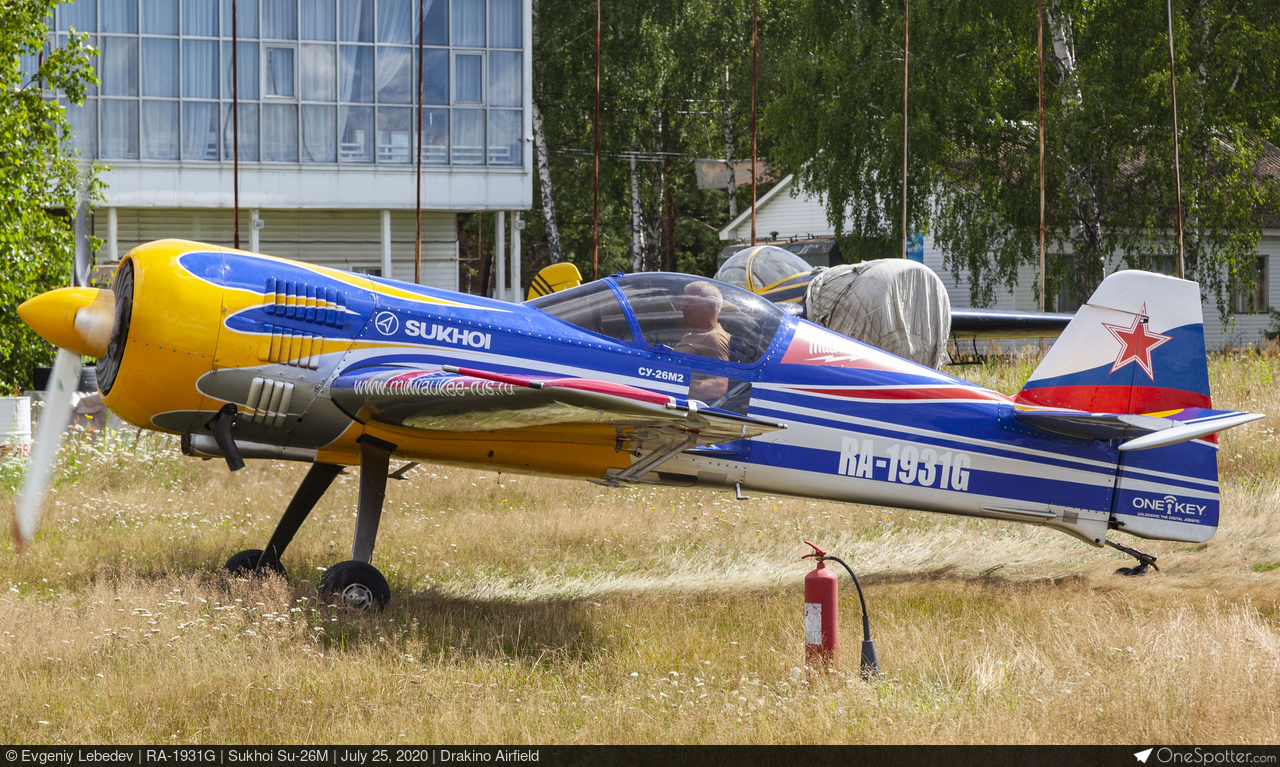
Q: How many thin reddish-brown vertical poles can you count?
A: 7